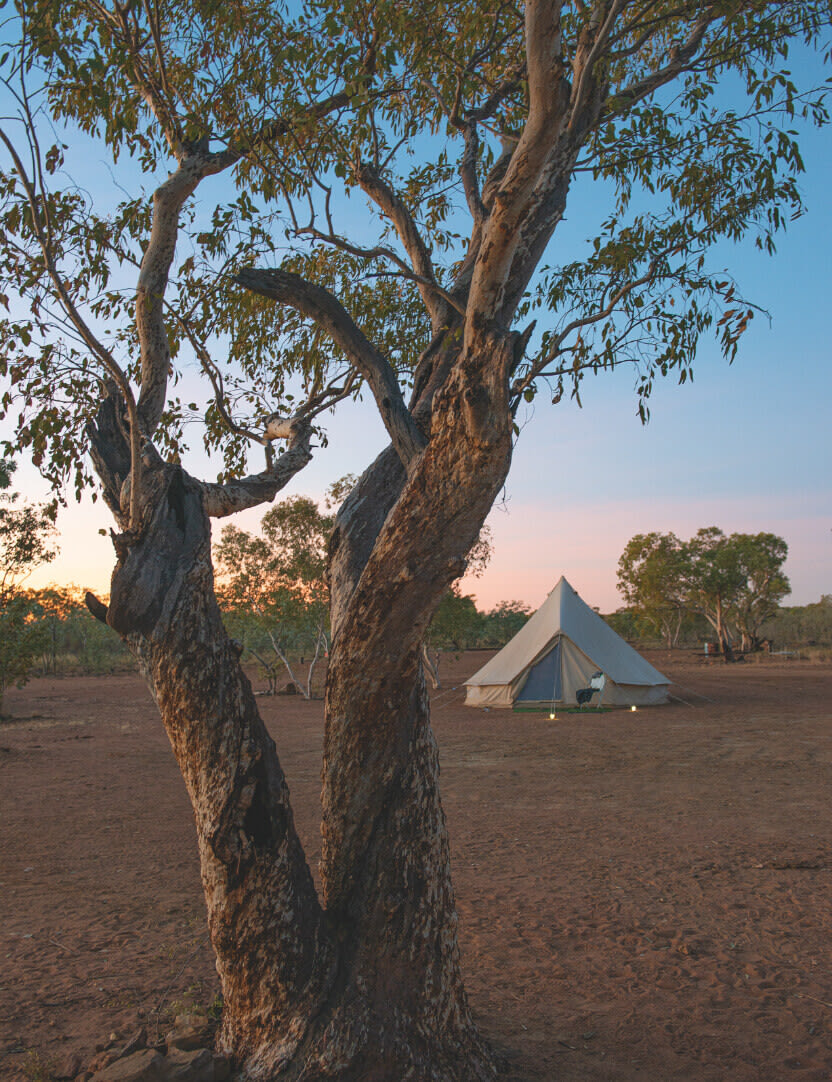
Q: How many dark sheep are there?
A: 0